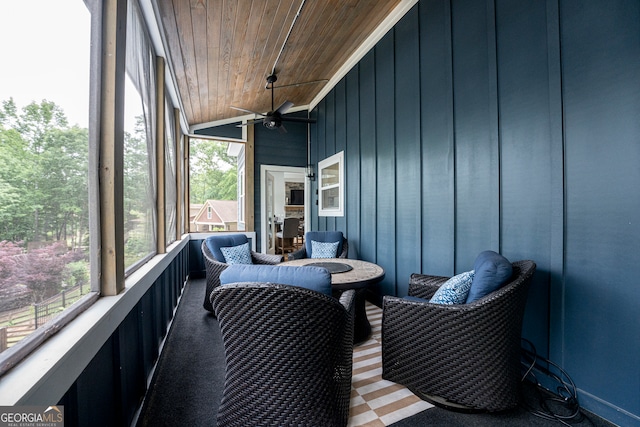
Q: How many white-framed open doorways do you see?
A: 1